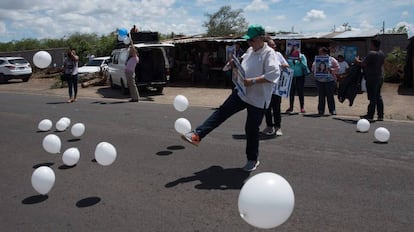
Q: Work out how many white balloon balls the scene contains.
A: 14